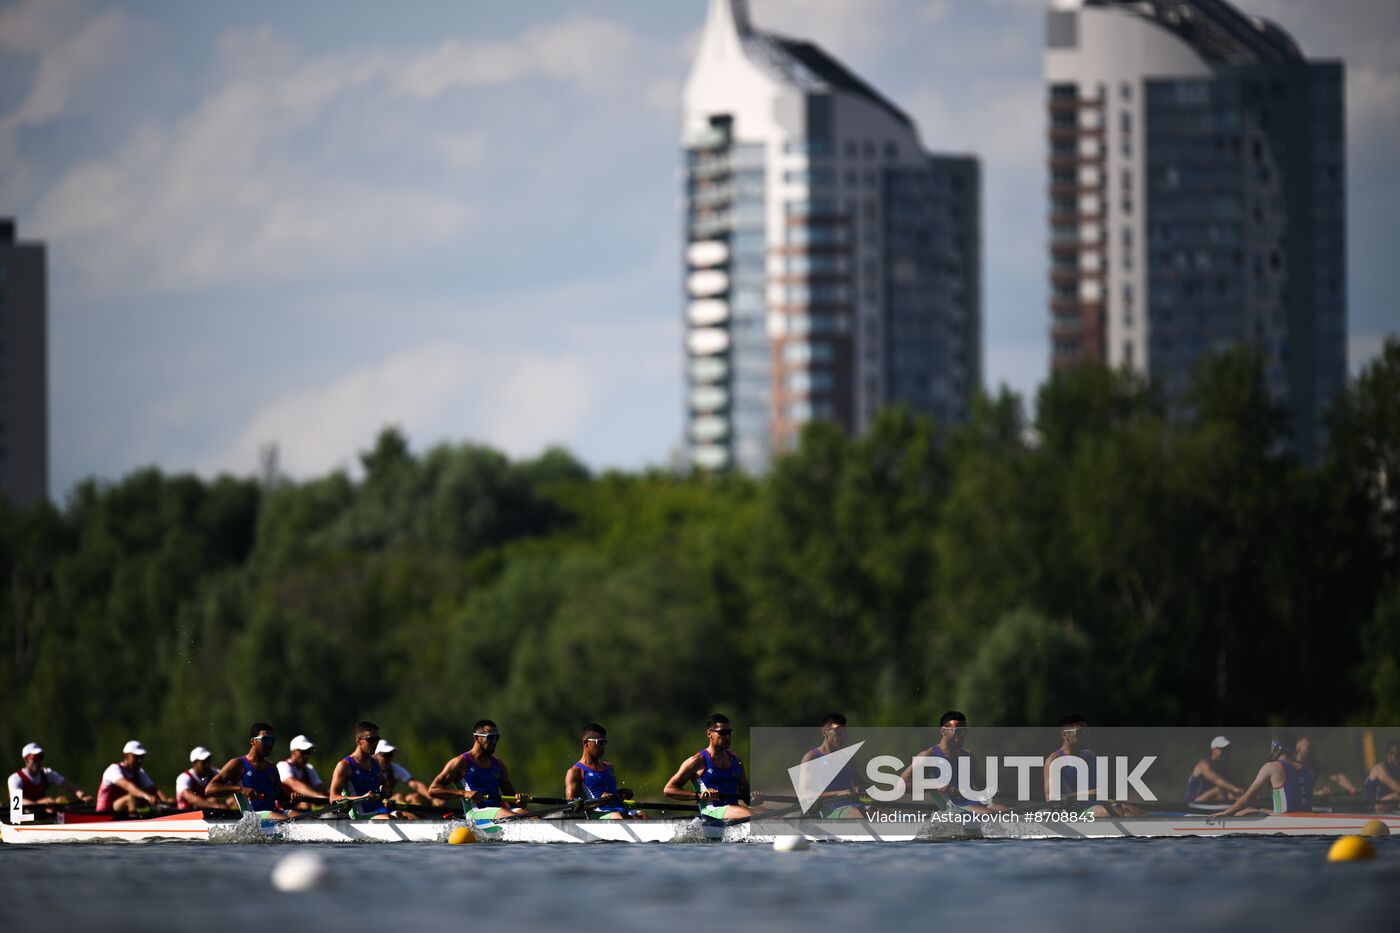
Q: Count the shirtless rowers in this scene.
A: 0